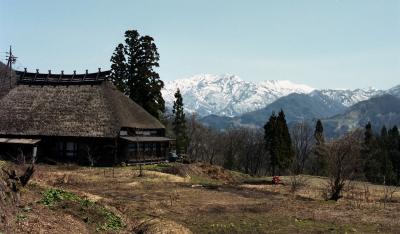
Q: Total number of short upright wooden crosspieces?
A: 7